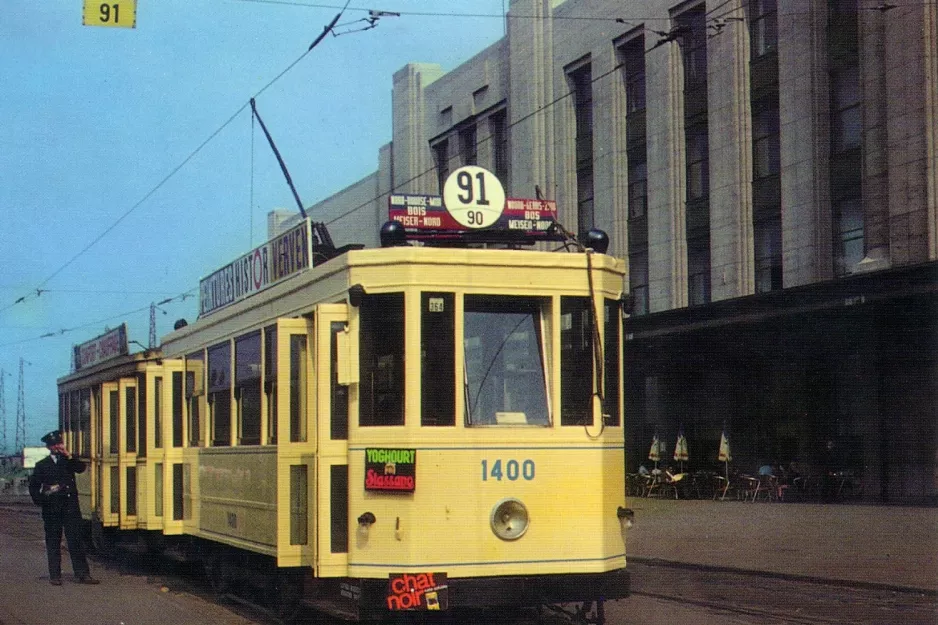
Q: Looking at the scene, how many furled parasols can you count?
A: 3